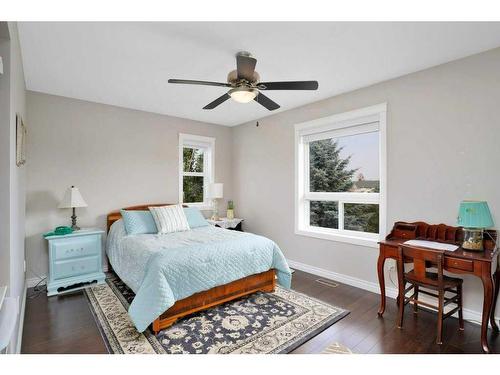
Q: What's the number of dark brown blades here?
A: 5